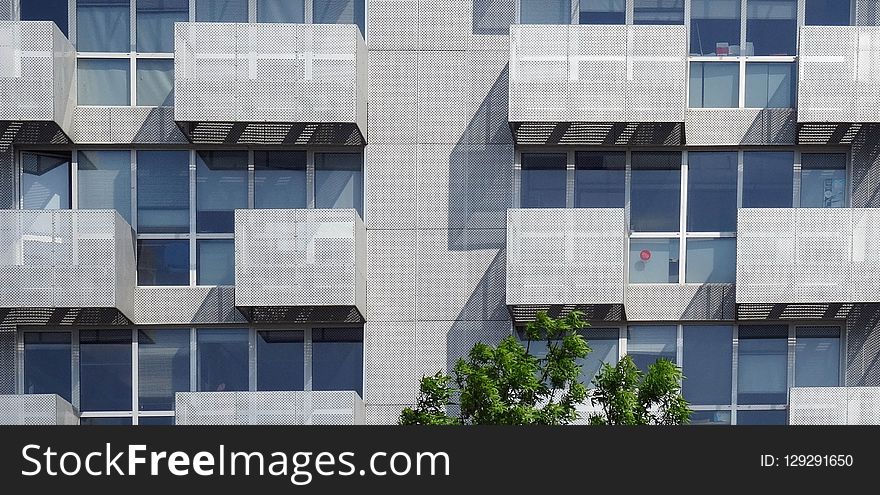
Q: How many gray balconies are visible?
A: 12